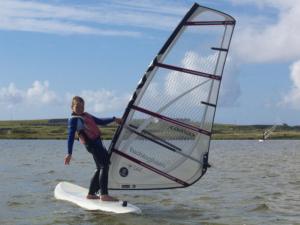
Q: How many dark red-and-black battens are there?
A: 4